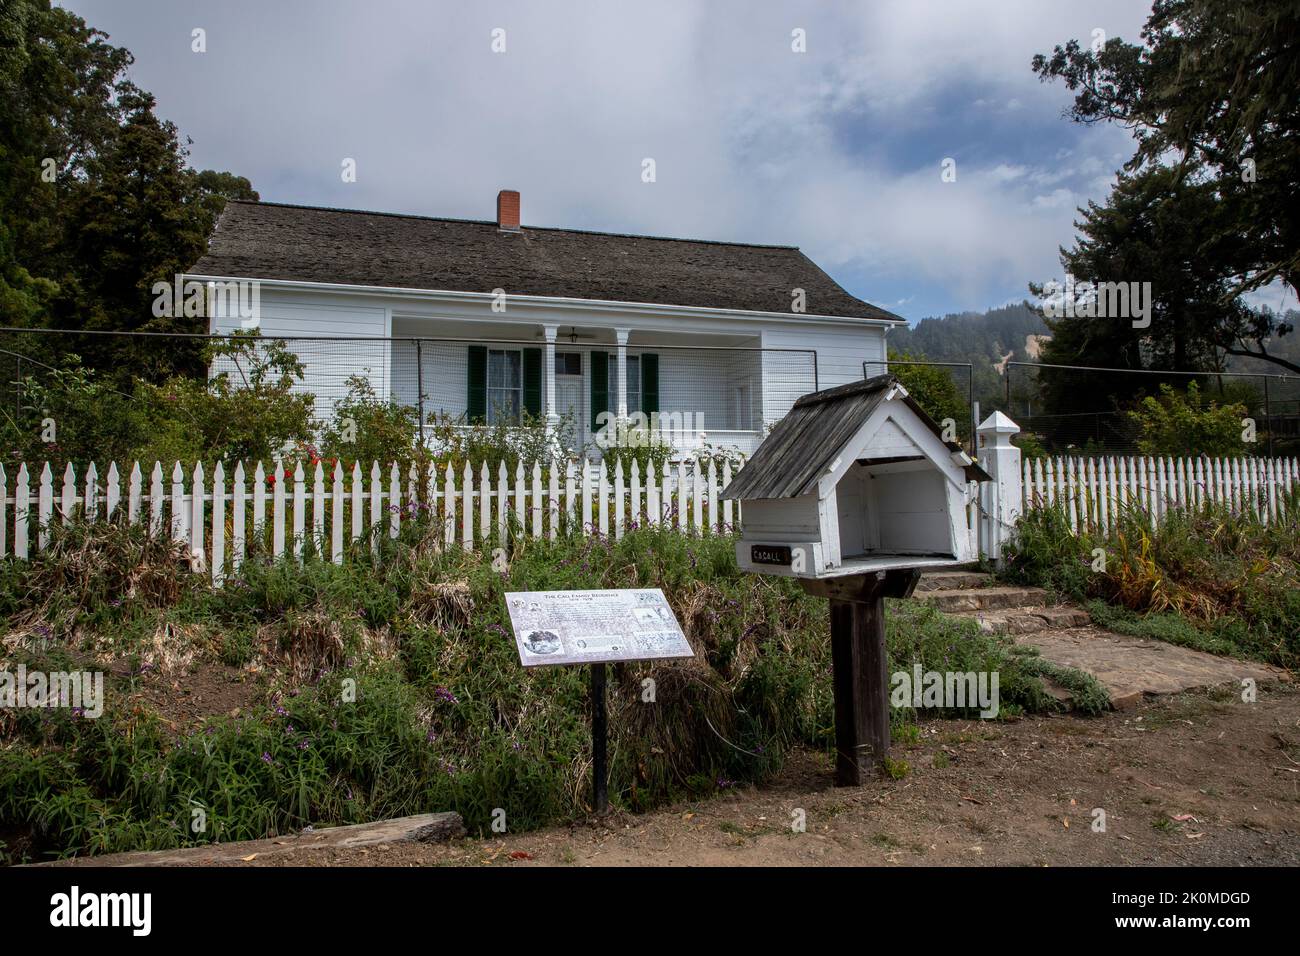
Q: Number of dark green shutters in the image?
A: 4